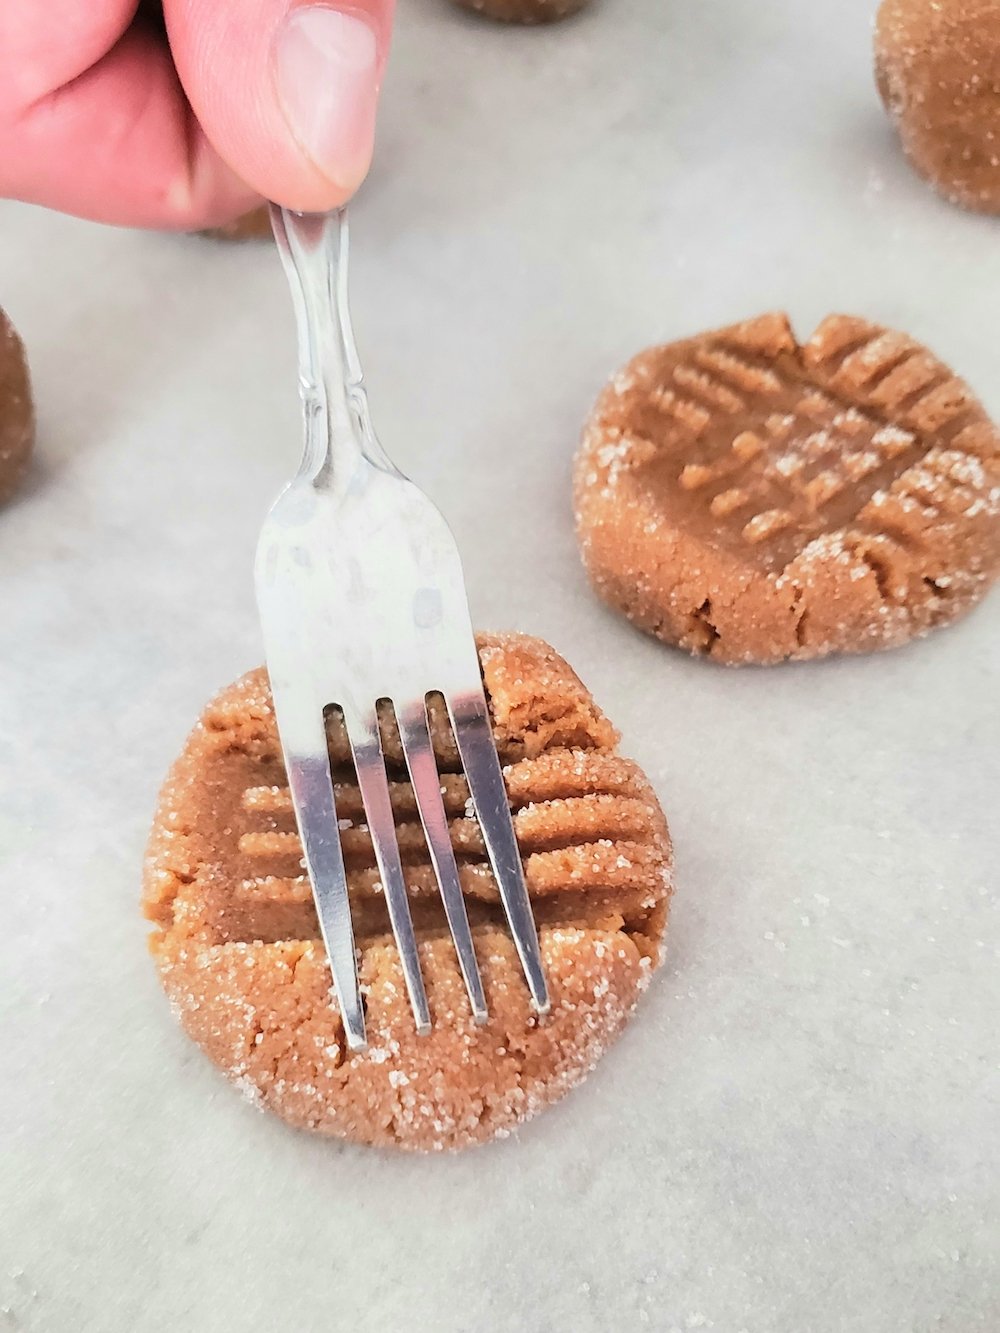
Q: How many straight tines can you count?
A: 4